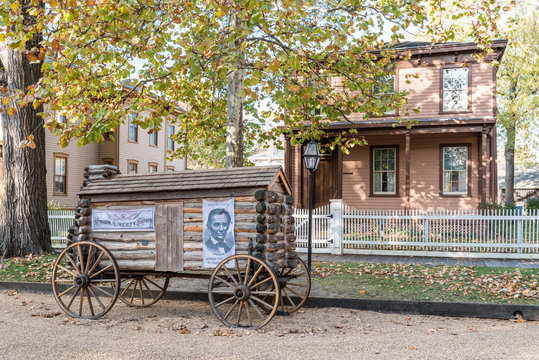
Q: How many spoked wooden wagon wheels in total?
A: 4